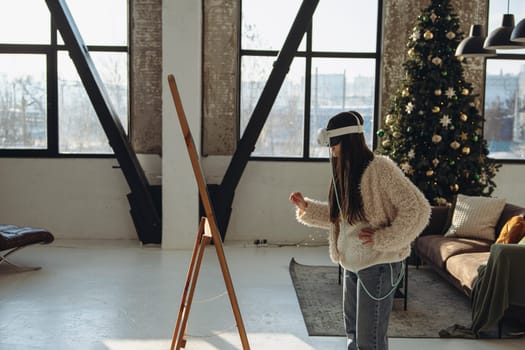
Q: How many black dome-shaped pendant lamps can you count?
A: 3